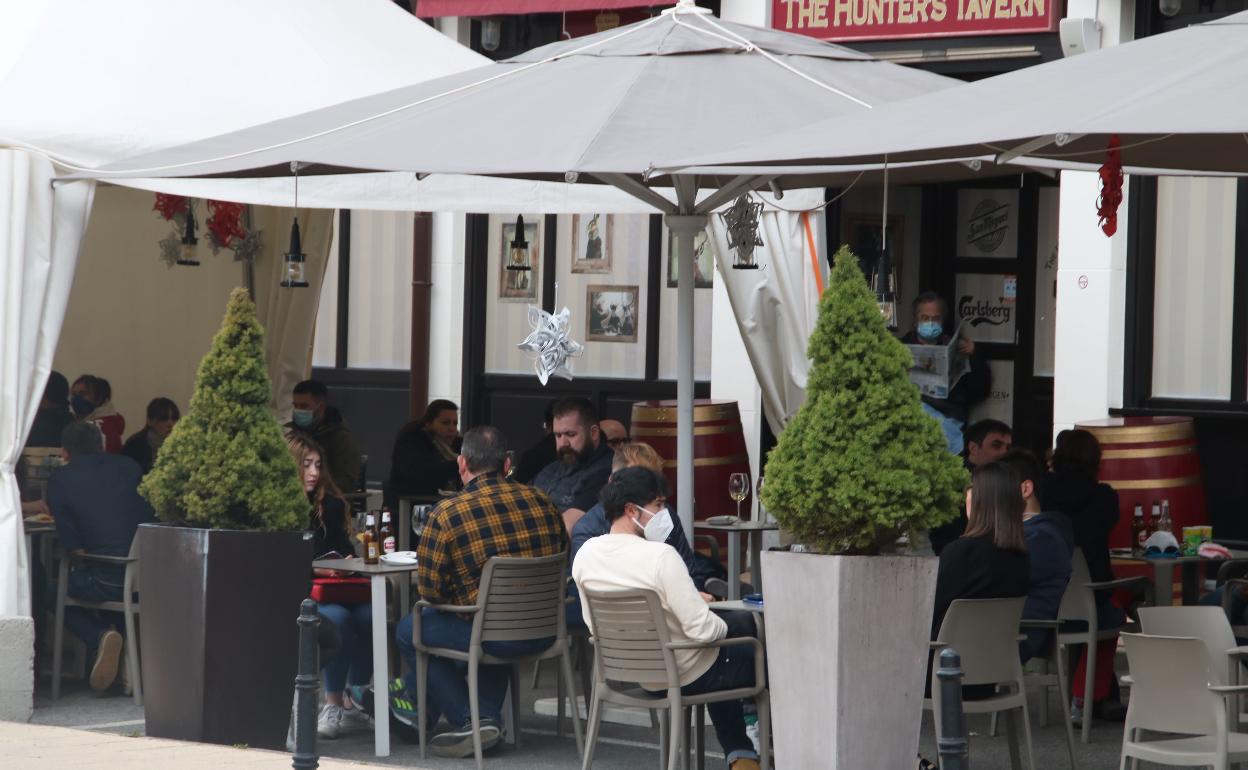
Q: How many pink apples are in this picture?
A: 0